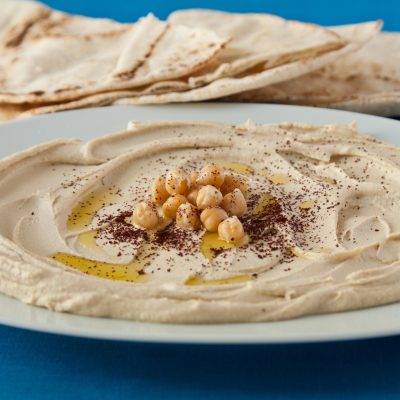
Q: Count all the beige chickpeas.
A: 13